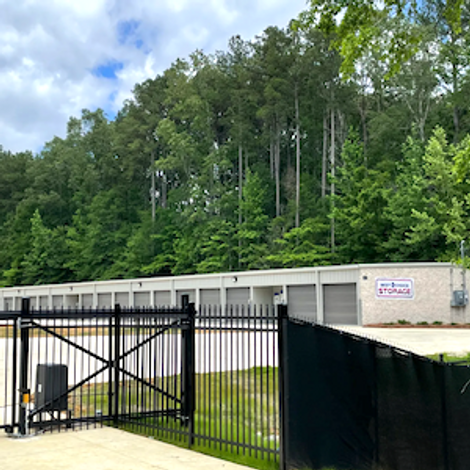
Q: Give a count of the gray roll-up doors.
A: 15